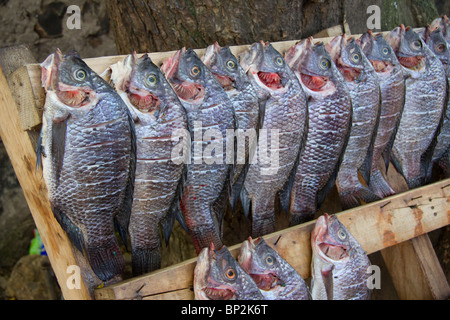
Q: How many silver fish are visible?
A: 13